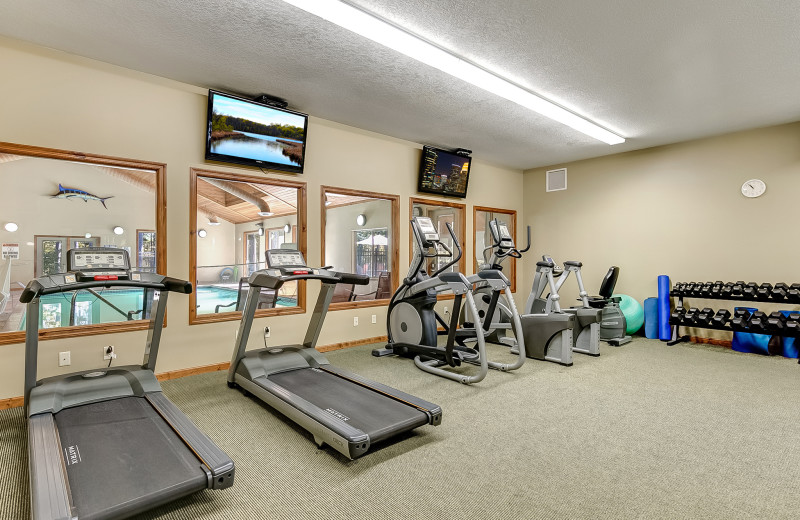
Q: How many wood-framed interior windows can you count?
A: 5